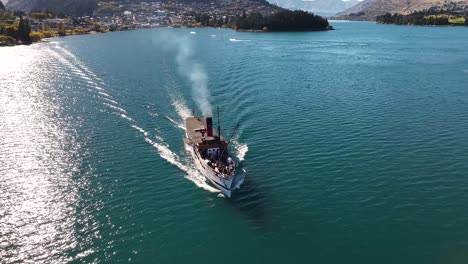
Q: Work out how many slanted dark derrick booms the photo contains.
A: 1